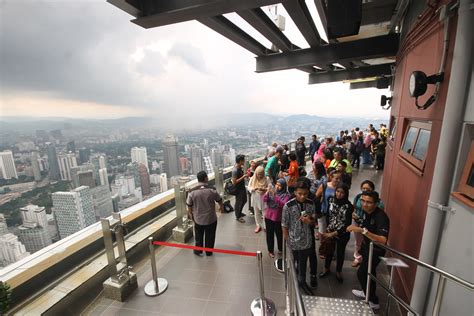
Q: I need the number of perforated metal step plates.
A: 1